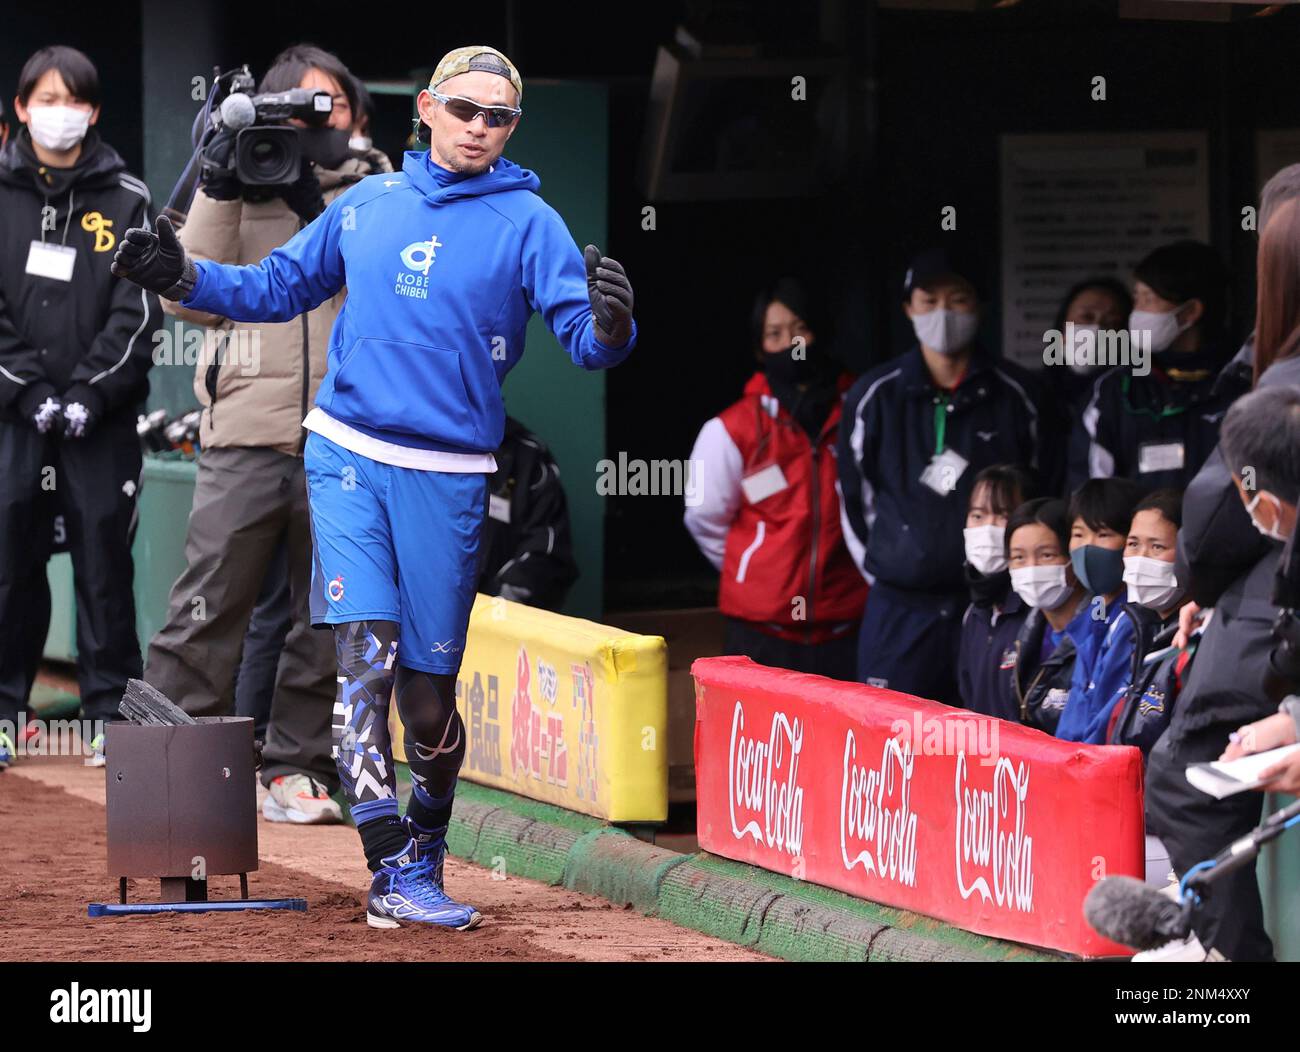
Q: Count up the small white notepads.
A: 1